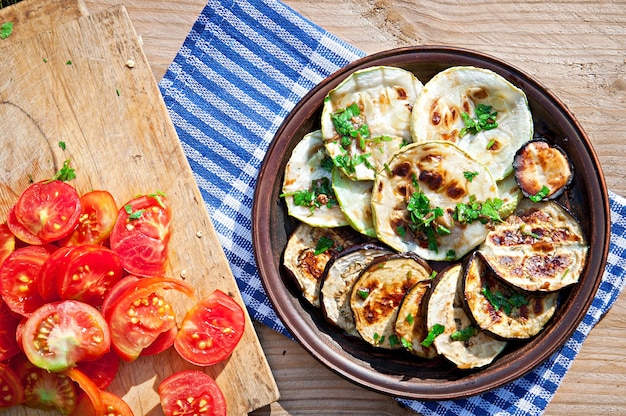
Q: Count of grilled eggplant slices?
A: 8